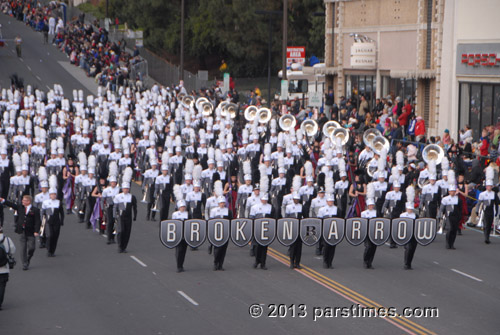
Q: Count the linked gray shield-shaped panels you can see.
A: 12